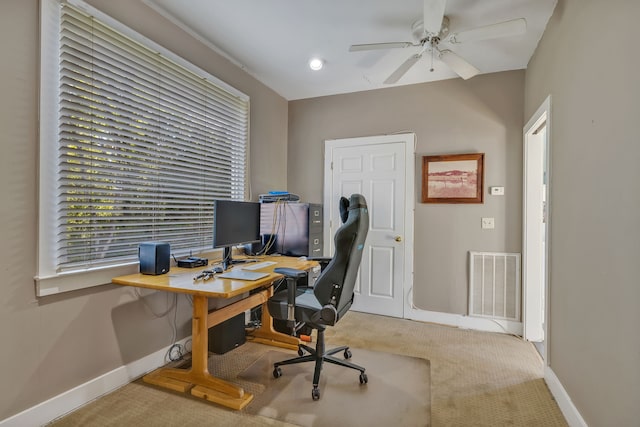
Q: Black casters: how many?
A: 5